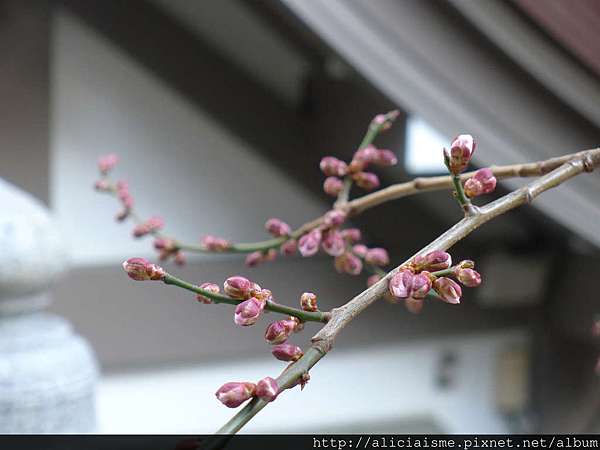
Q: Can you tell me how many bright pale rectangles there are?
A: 1